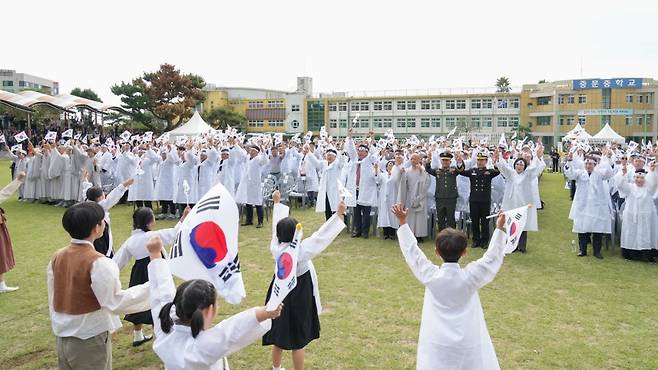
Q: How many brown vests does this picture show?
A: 1